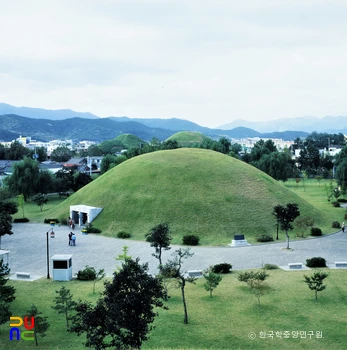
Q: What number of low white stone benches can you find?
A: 4